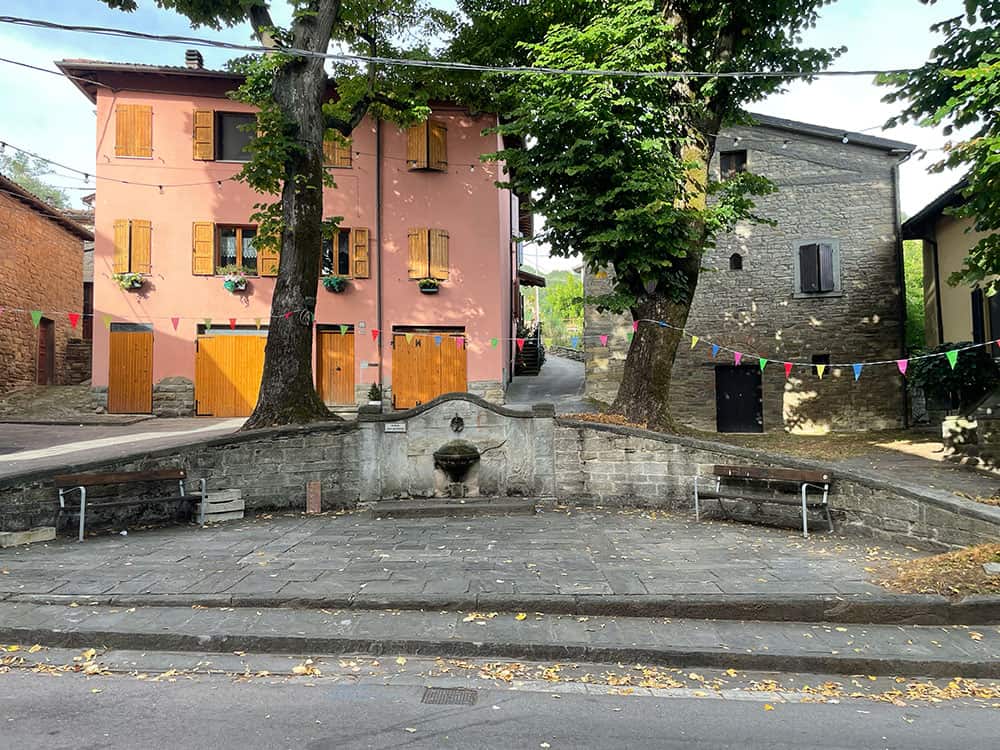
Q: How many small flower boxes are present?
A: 4